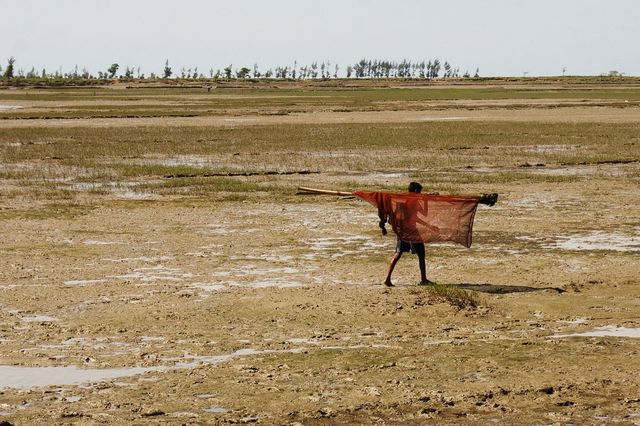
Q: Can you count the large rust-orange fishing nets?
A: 1